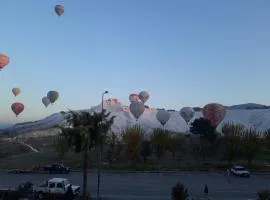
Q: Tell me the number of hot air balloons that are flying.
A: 12